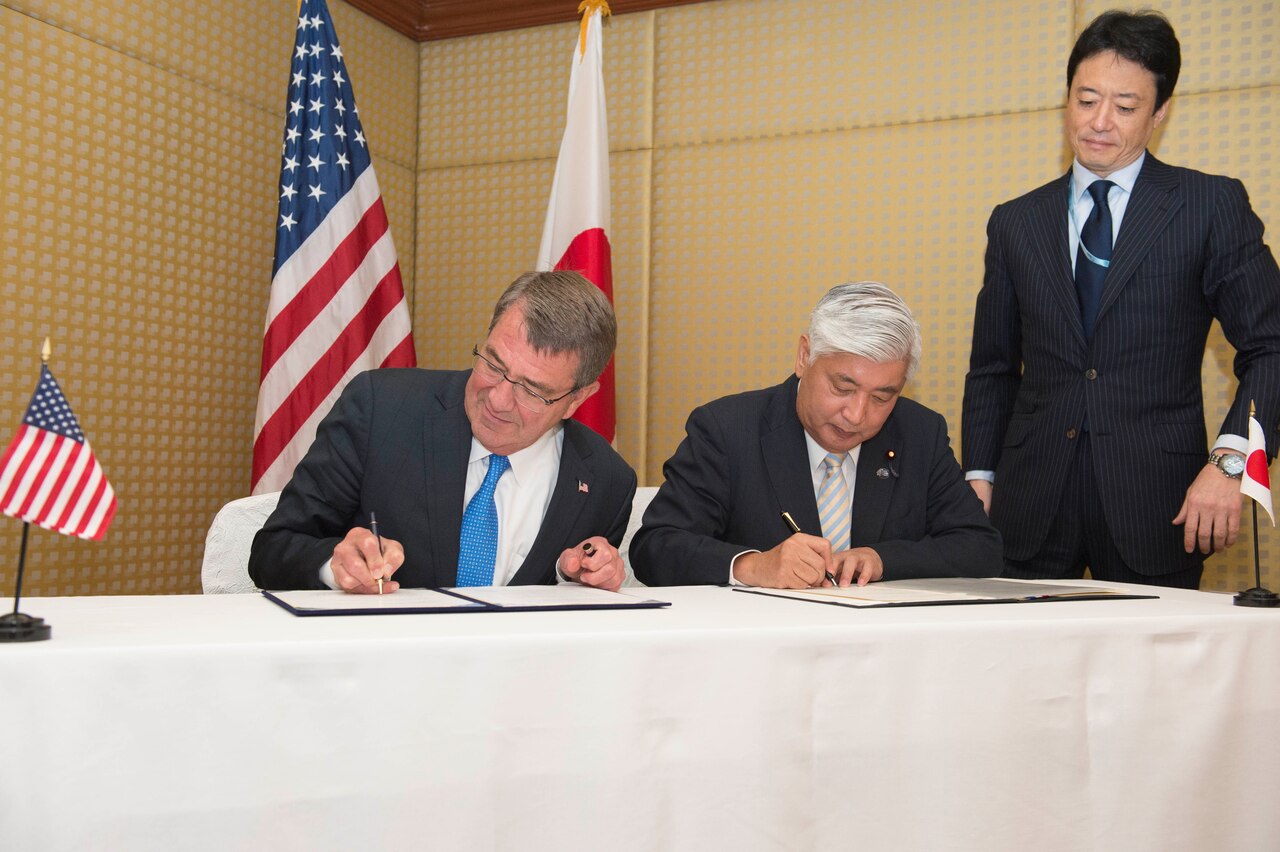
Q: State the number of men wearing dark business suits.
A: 3